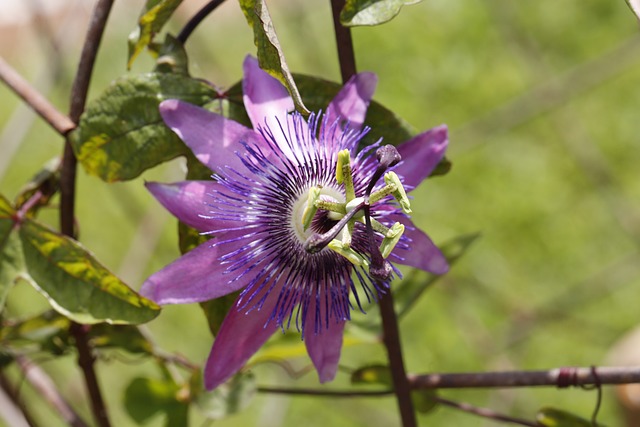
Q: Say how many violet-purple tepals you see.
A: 9